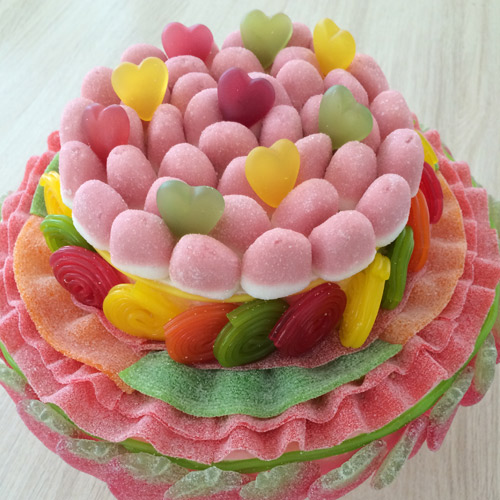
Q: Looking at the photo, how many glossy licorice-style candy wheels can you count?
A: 12